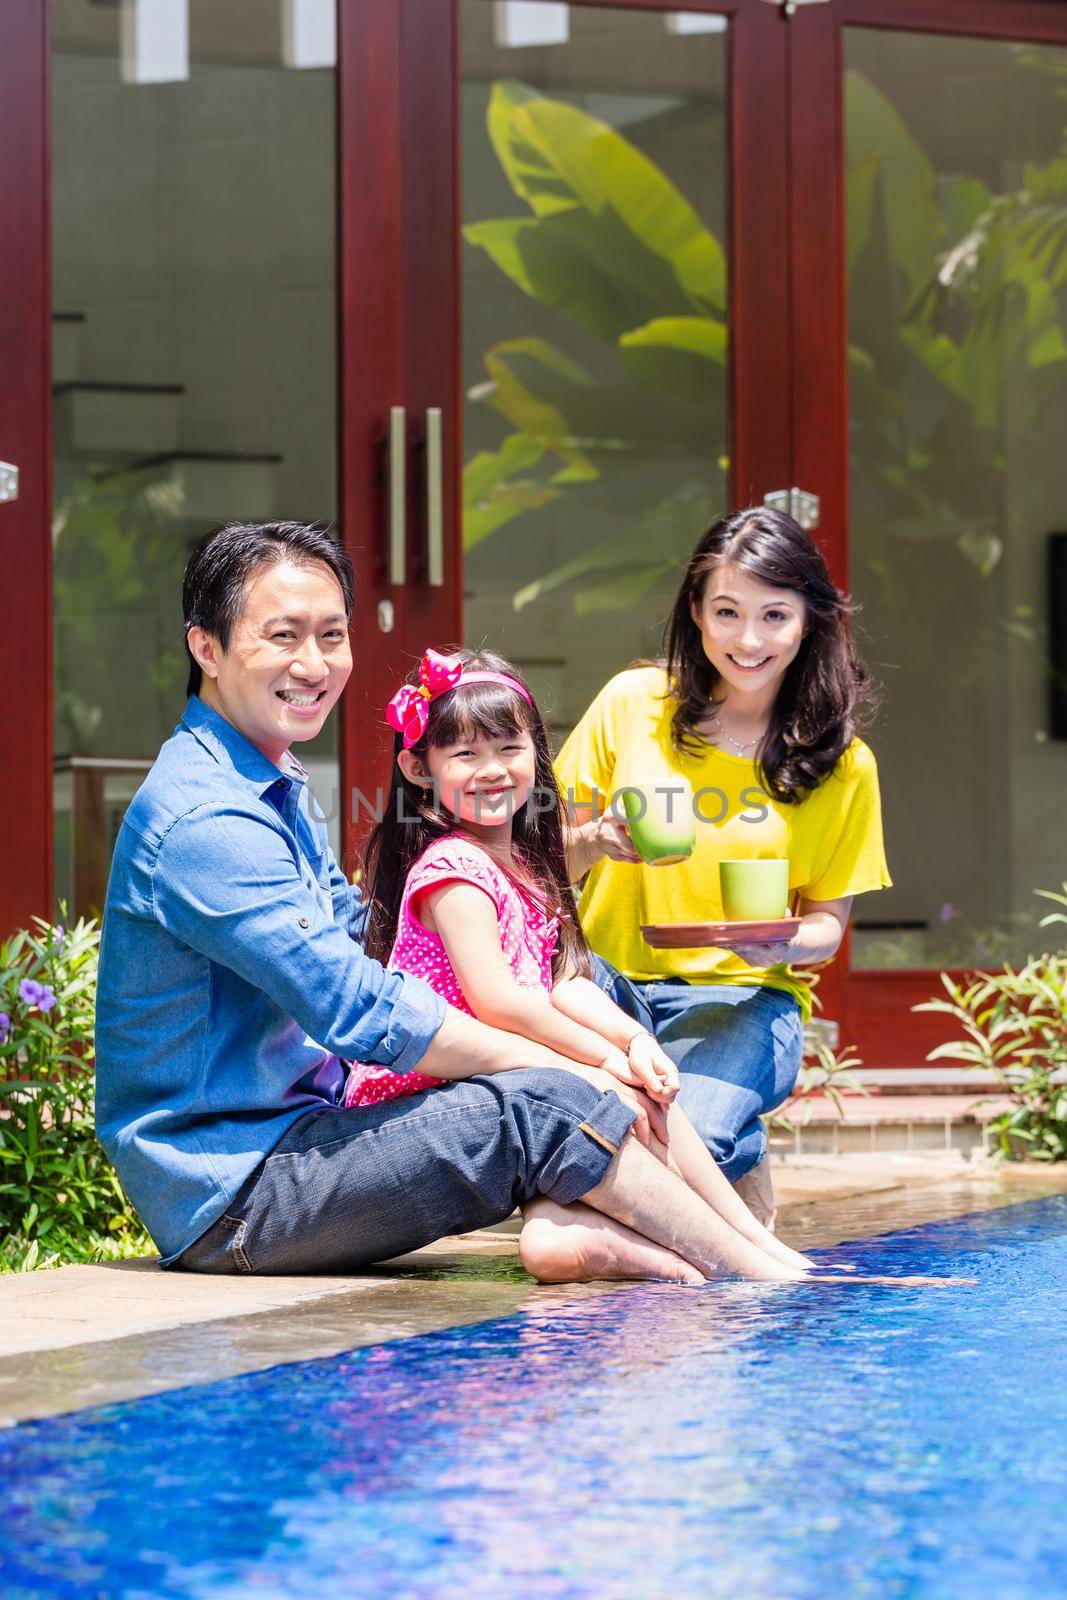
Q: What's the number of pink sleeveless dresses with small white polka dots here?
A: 1